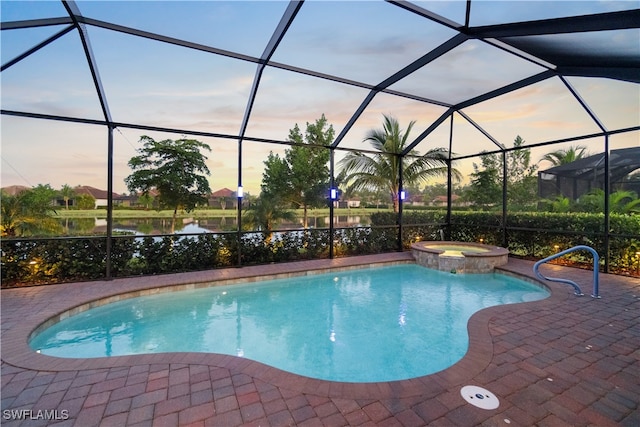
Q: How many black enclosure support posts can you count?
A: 7